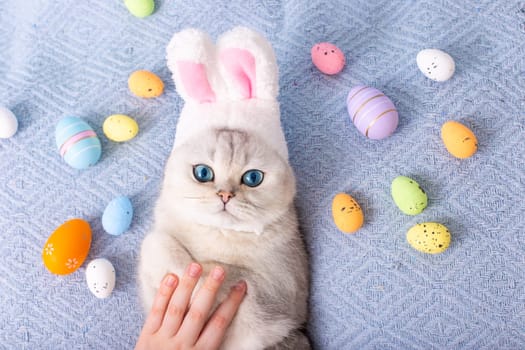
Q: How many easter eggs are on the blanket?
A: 15